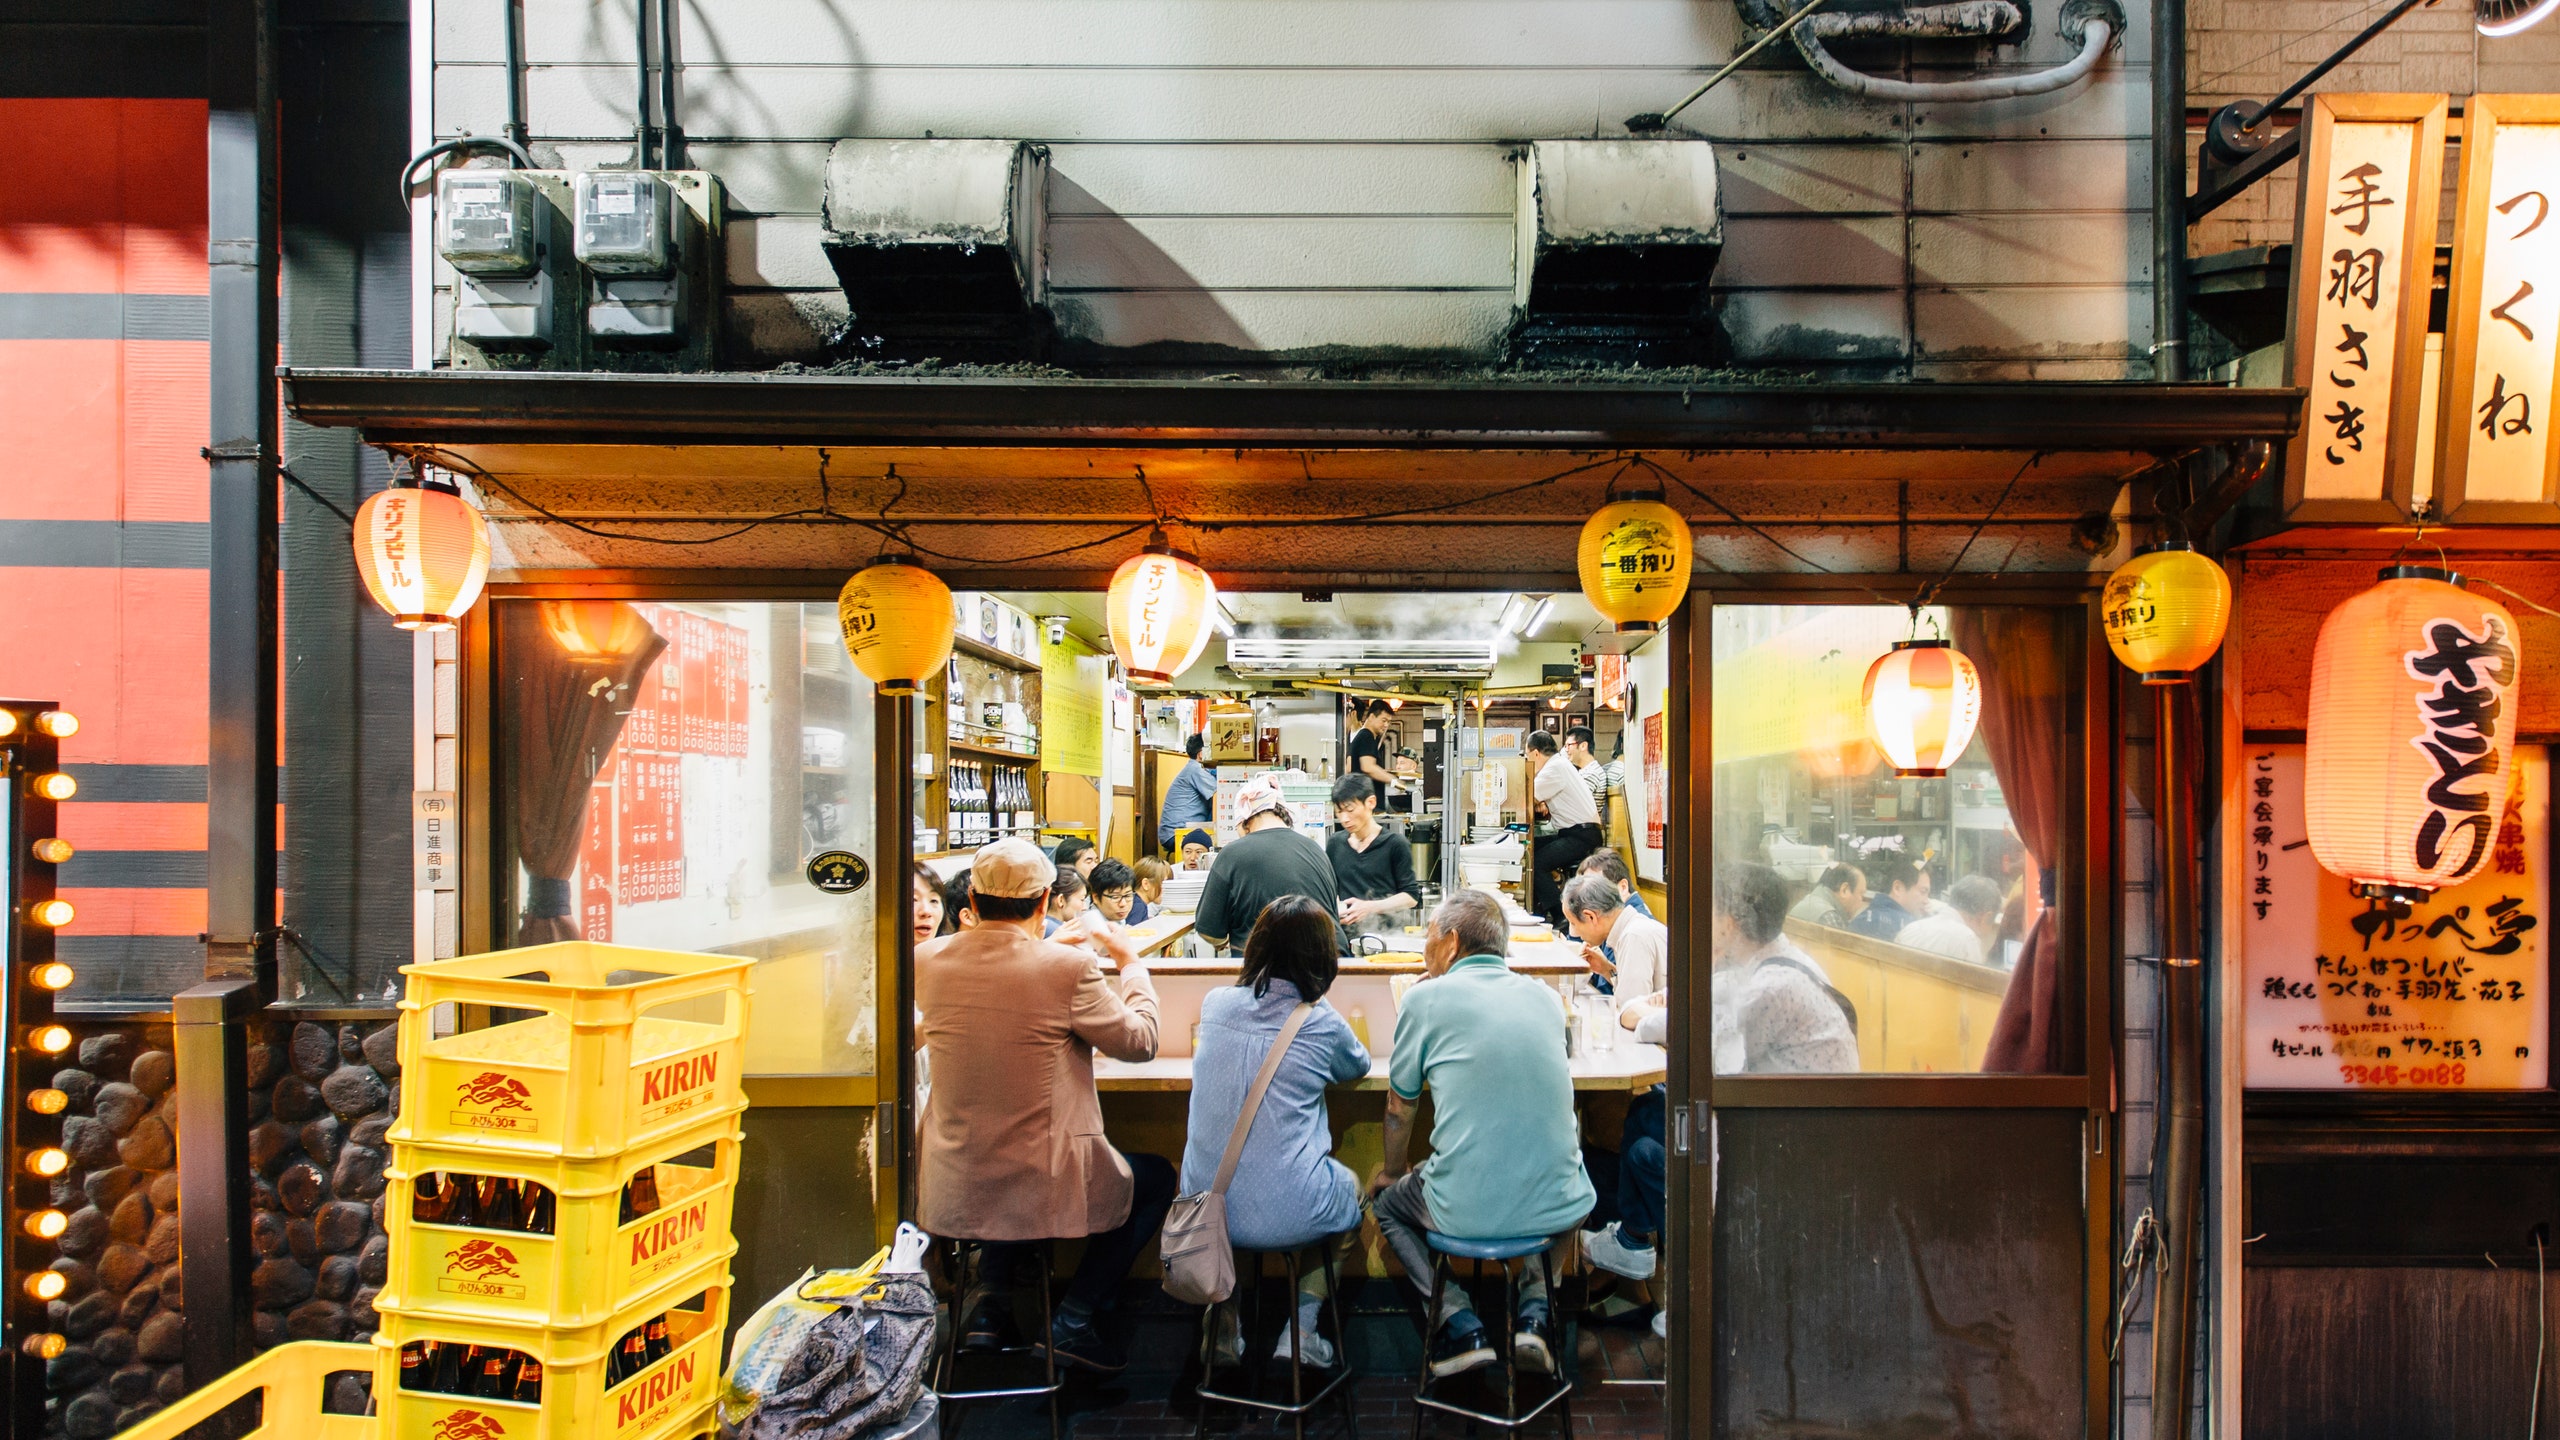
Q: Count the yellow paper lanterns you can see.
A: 3